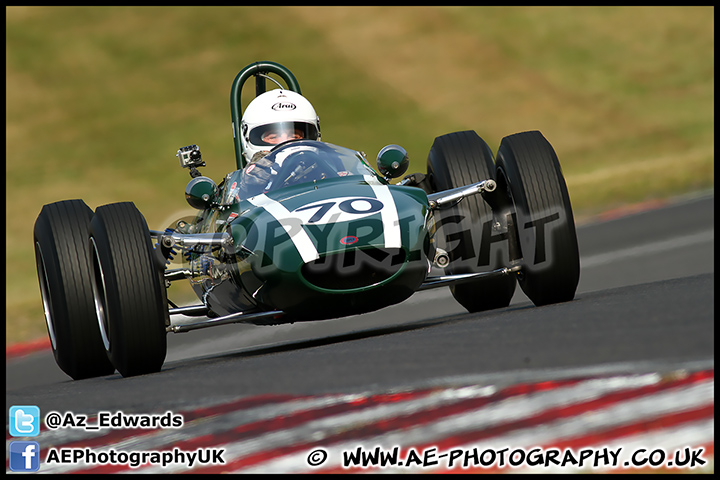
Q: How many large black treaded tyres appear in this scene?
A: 4